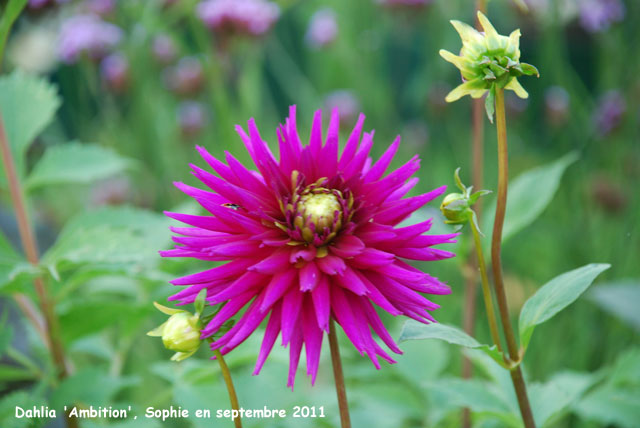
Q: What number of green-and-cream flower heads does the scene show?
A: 3